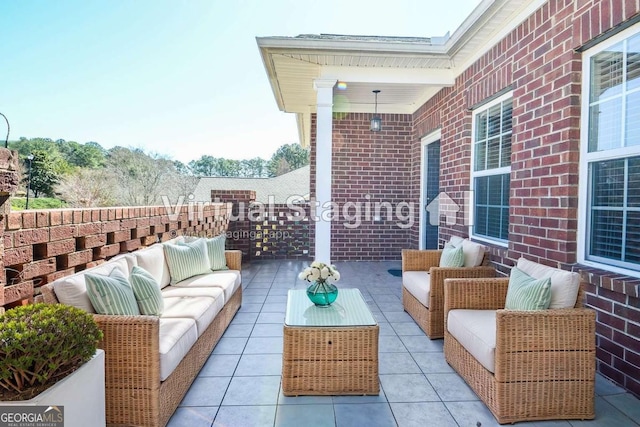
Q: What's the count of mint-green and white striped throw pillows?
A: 6